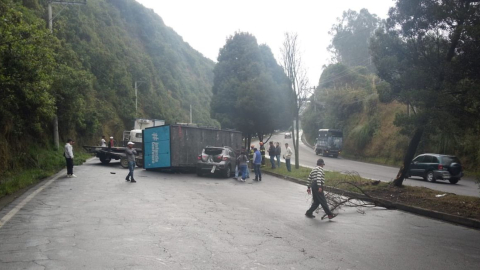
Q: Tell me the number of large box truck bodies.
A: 1